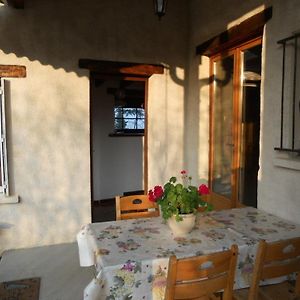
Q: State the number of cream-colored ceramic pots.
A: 1